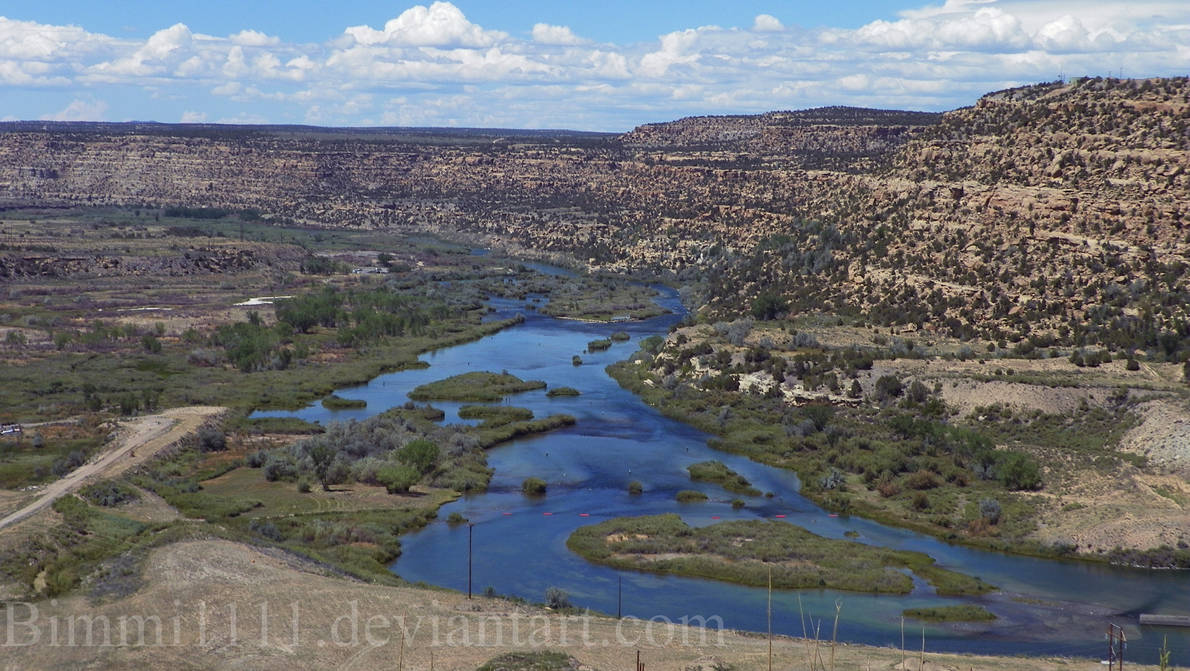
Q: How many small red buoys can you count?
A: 6